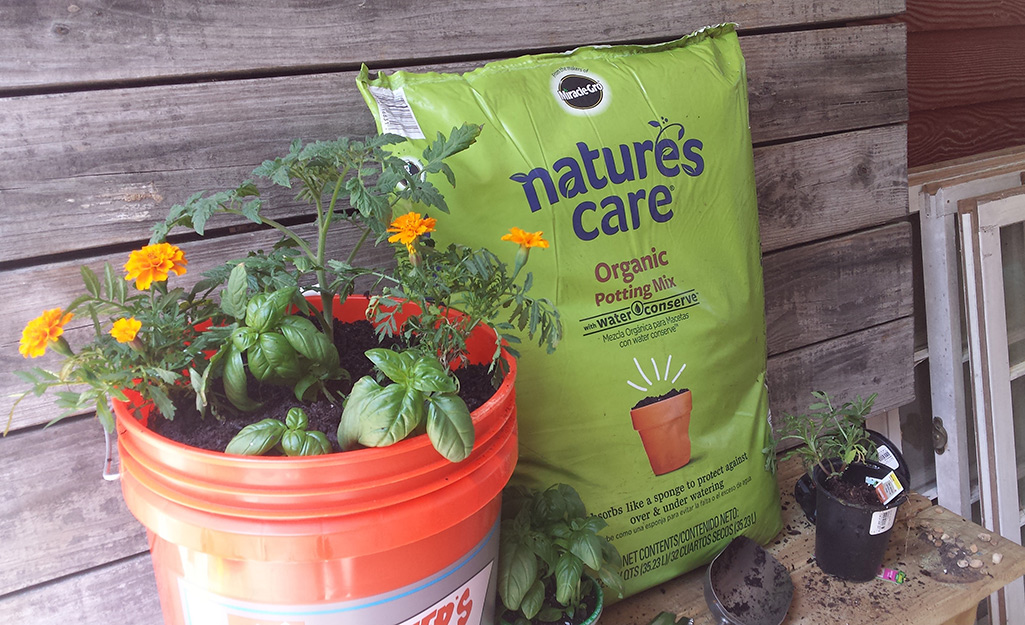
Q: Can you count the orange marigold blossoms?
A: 5